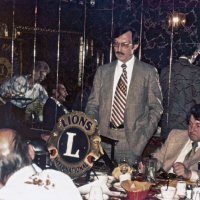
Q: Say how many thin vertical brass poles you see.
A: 7